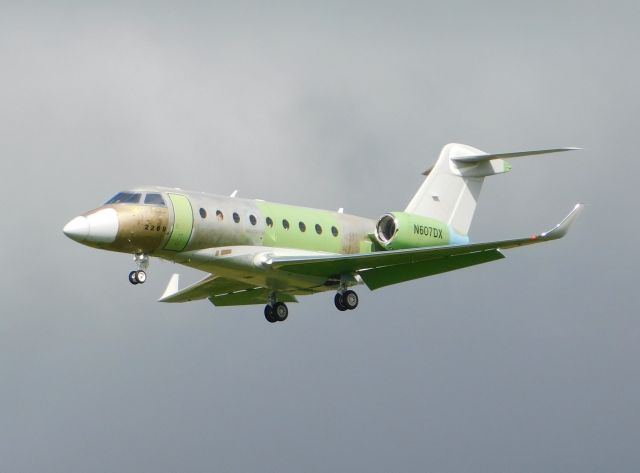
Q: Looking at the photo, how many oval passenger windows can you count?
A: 9